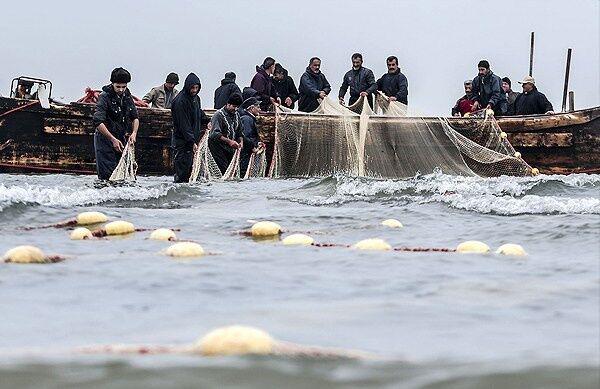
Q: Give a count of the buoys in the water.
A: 13